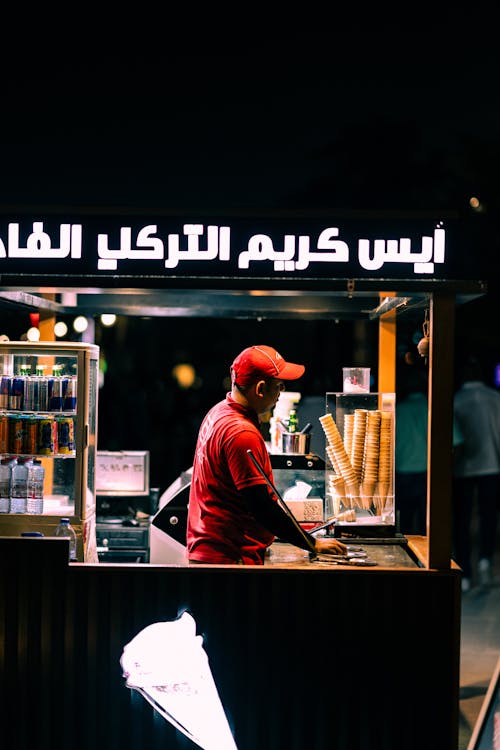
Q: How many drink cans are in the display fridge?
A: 11